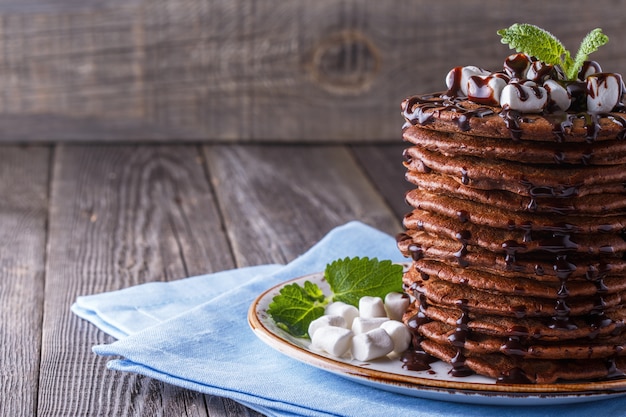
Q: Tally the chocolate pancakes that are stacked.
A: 12